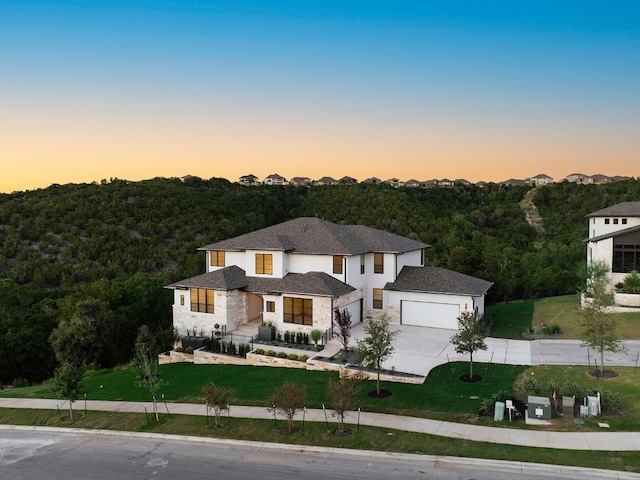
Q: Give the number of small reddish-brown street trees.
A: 3